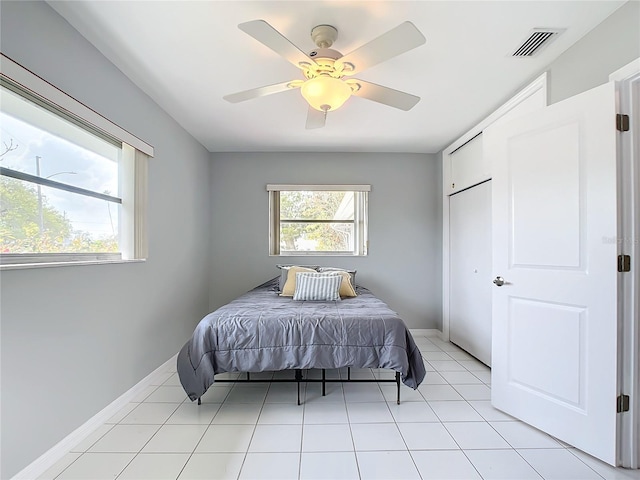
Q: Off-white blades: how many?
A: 5